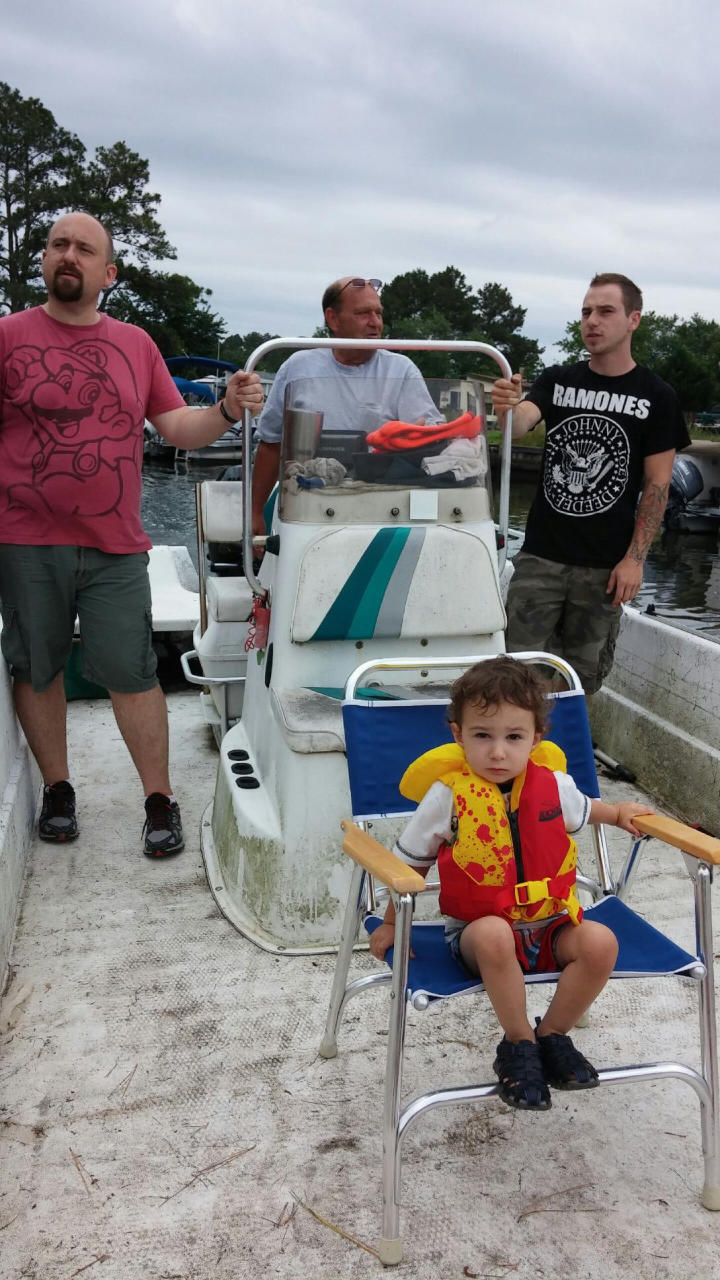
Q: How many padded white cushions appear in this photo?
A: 4